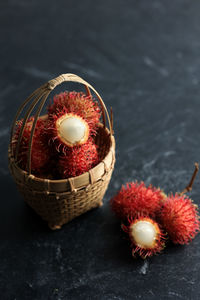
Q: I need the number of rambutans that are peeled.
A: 2